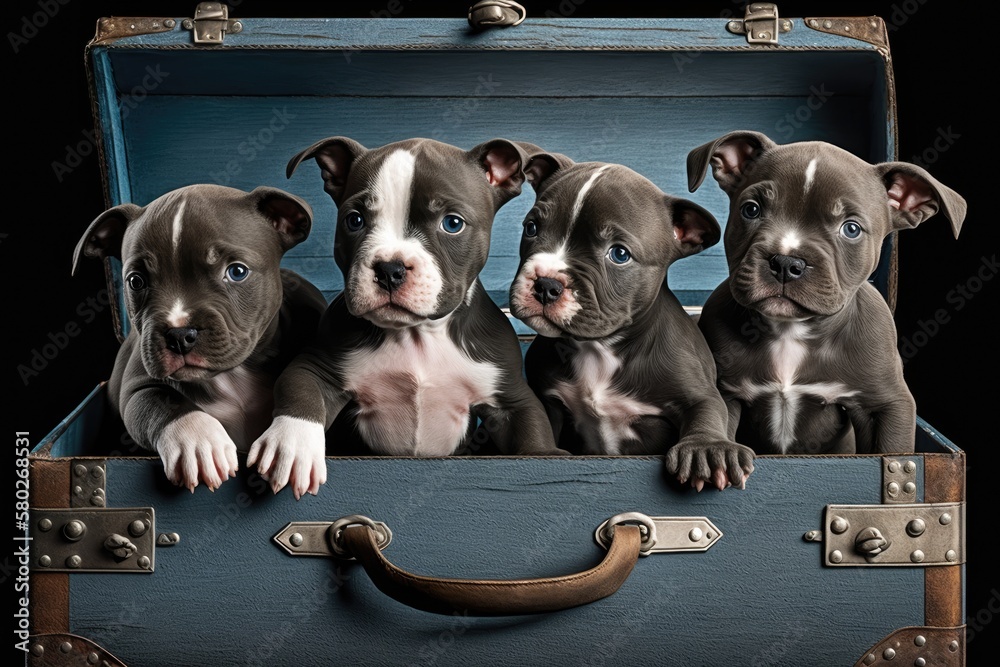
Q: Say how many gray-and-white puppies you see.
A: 4